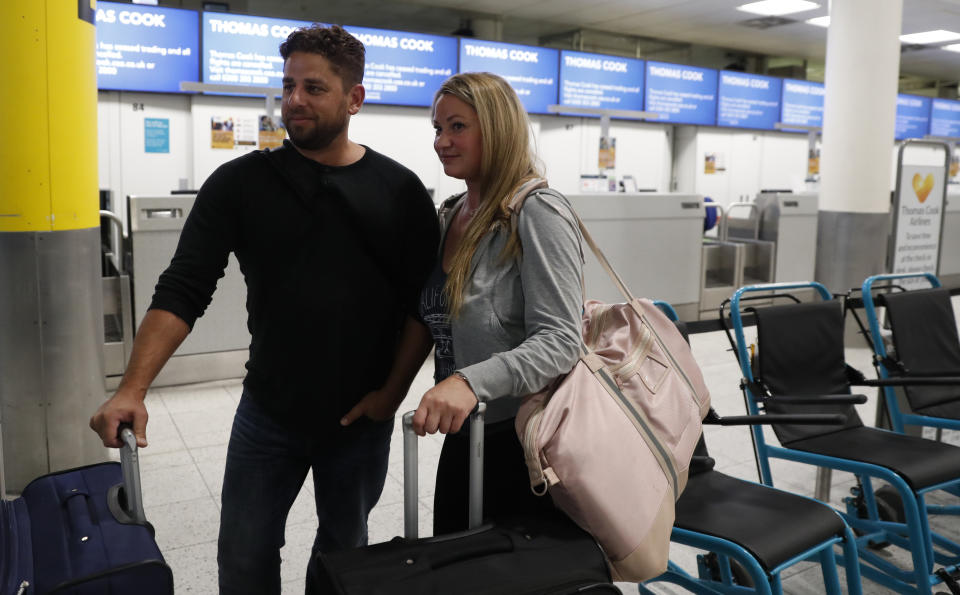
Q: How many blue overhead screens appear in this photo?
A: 10